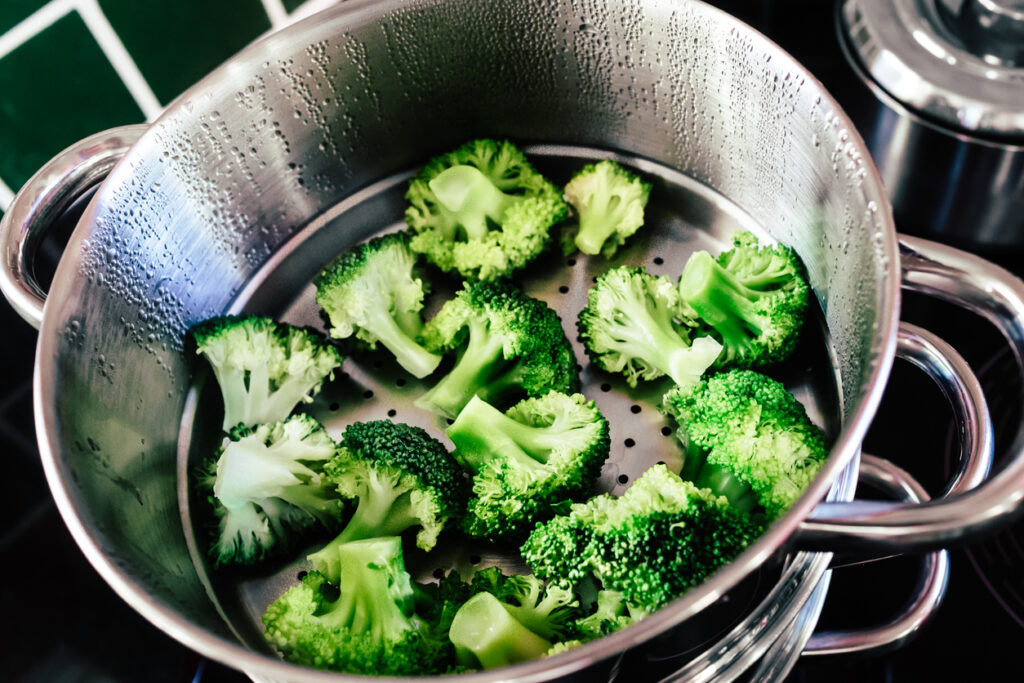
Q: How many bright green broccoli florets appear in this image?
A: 14